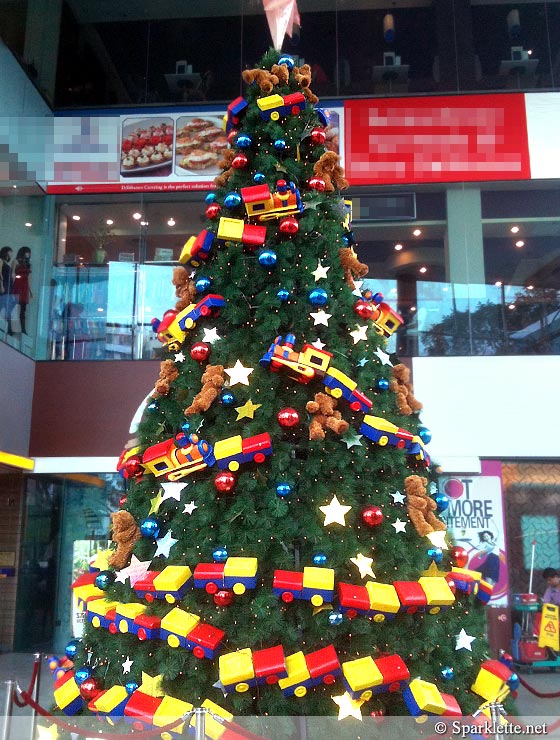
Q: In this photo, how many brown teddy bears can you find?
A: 12